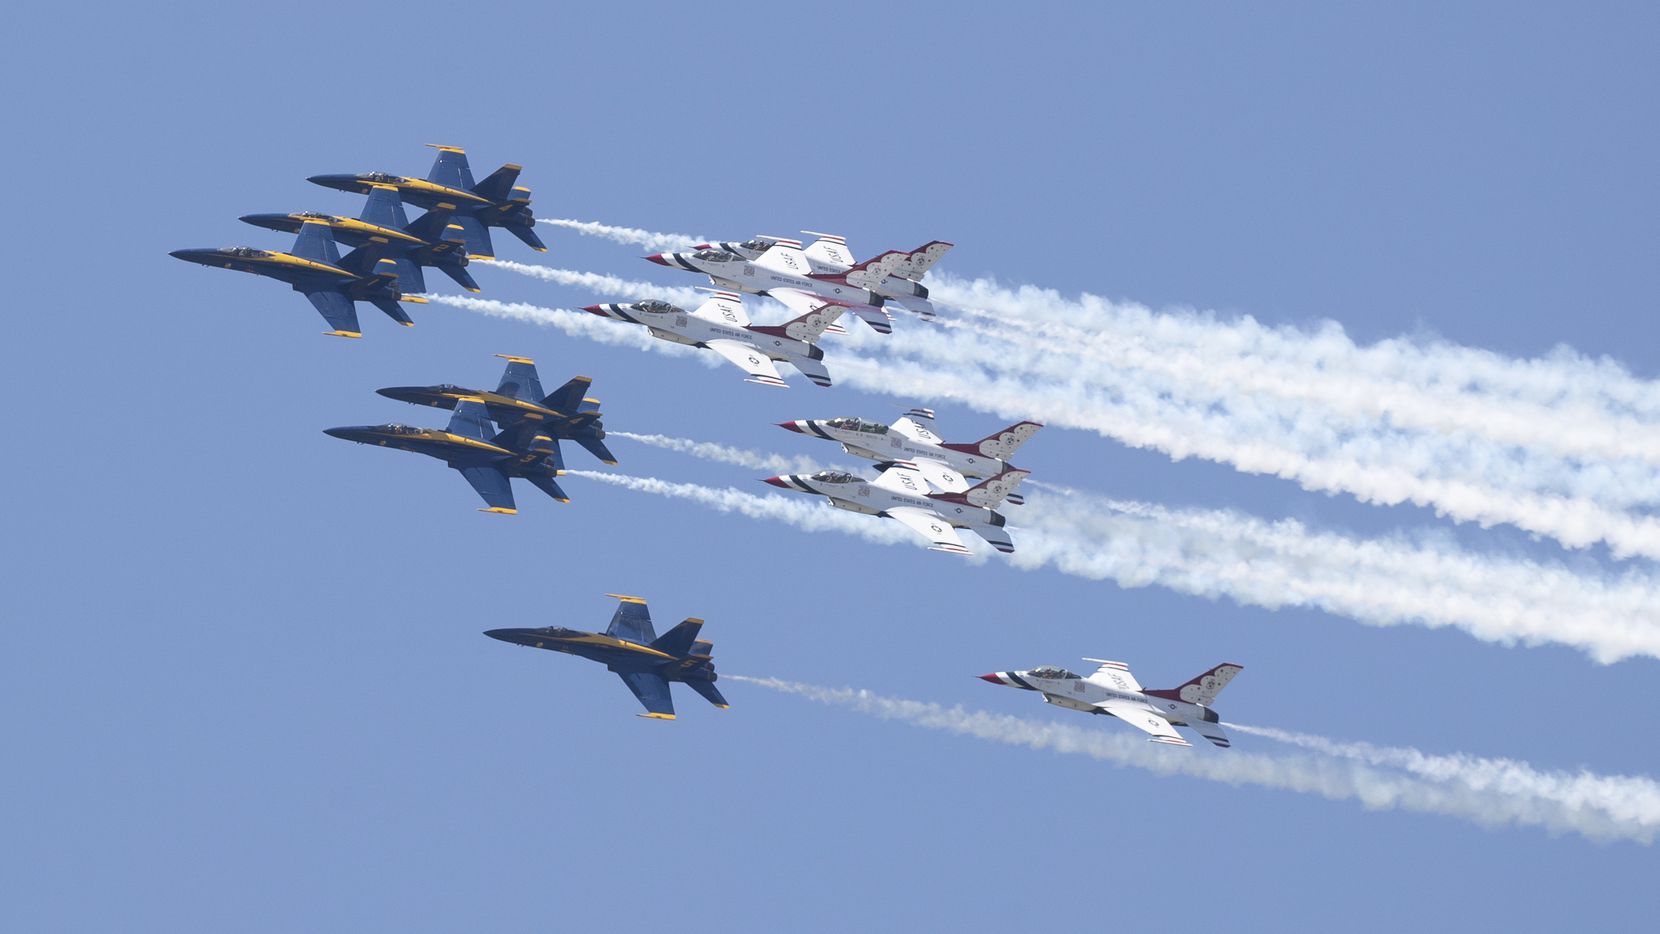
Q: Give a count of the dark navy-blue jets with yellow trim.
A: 6